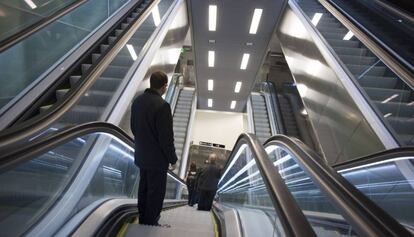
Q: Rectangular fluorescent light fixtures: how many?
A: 8